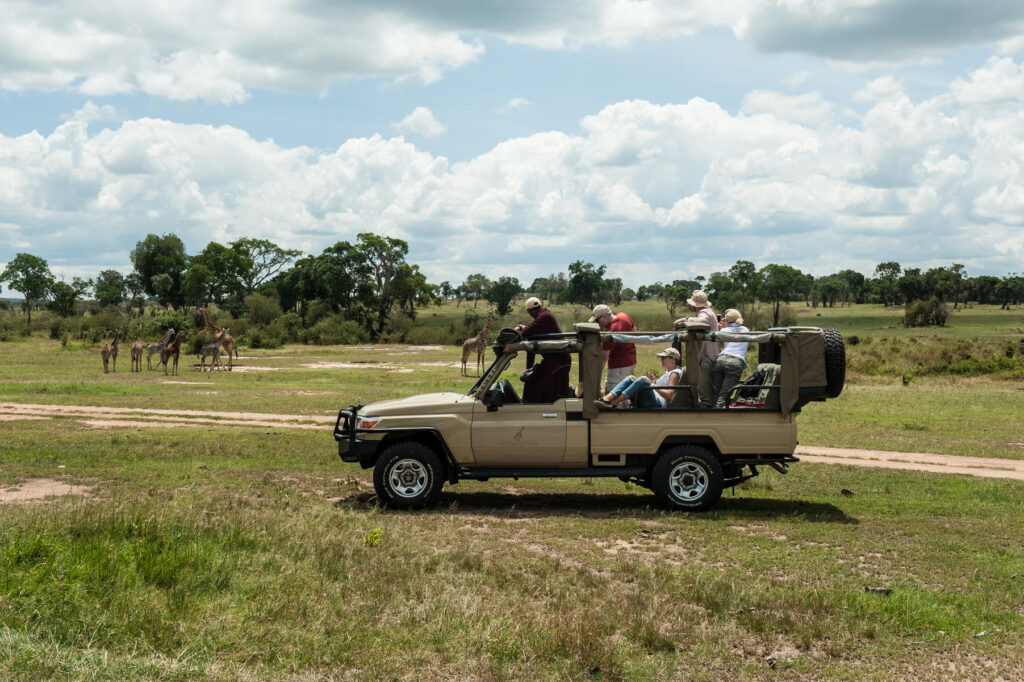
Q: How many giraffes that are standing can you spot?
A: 8